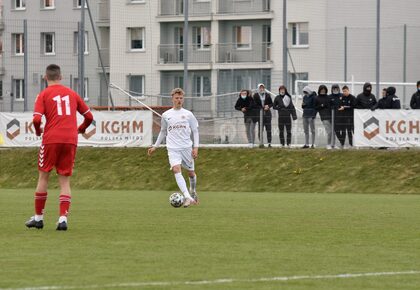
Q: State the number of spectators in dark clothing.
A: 11